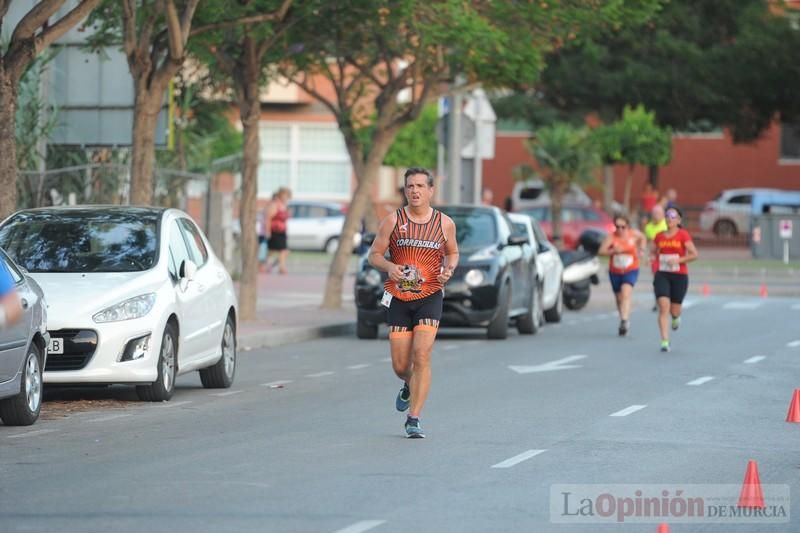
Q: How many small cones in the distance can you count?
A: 2